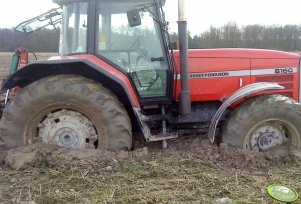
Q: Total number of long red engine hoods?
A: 1